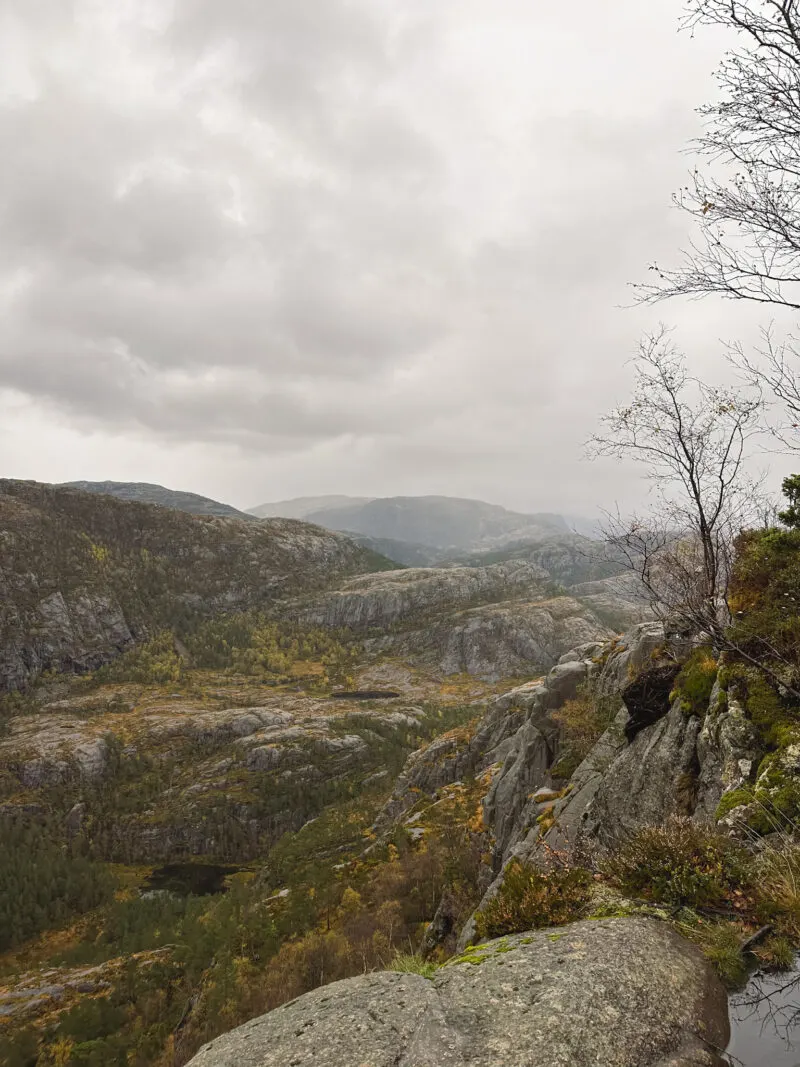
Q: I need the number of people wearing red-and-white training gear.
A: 0